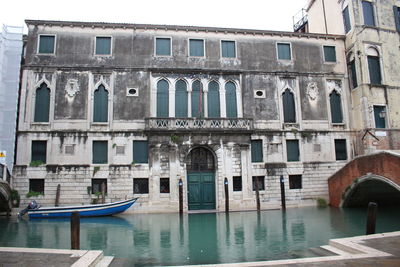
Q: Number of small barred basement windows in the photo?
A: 7